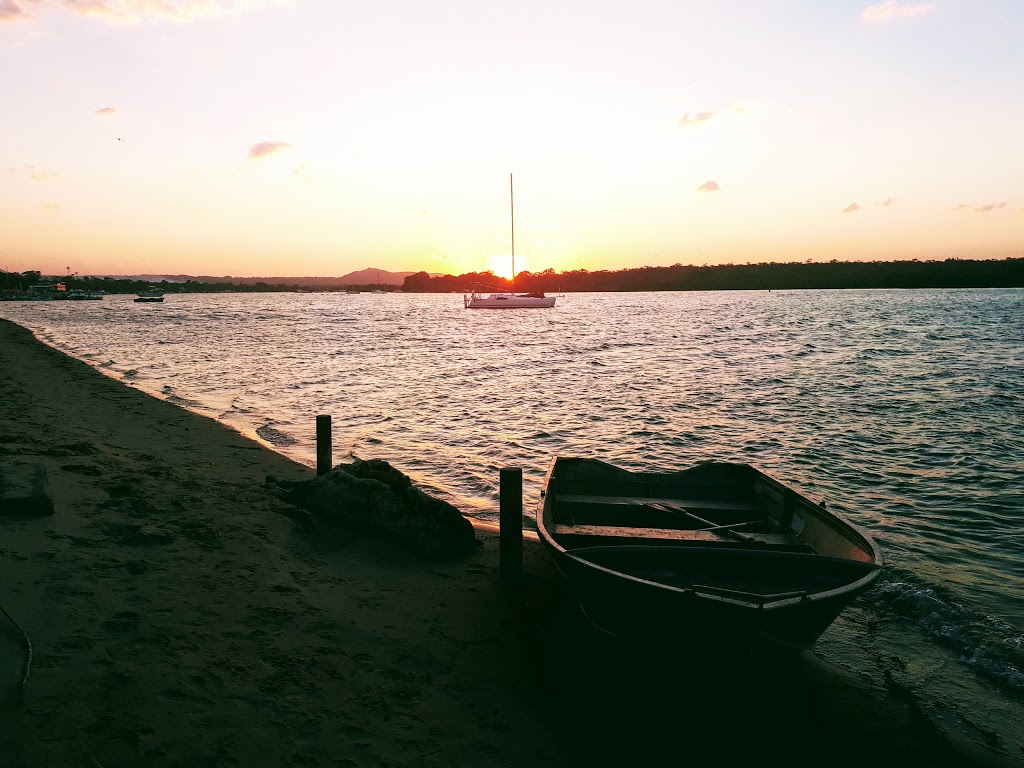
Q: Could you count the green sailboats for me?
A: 0